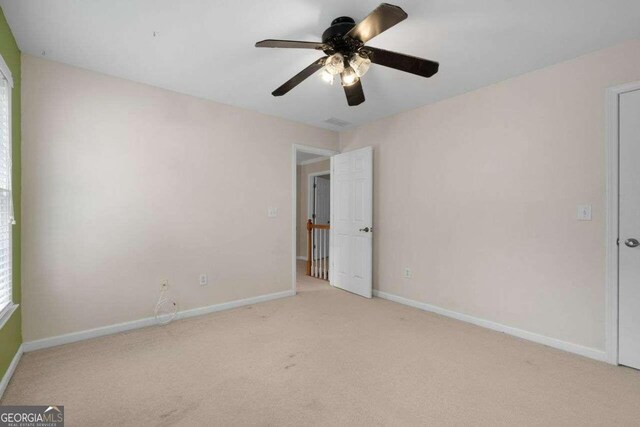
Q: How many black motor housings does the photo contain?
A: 1